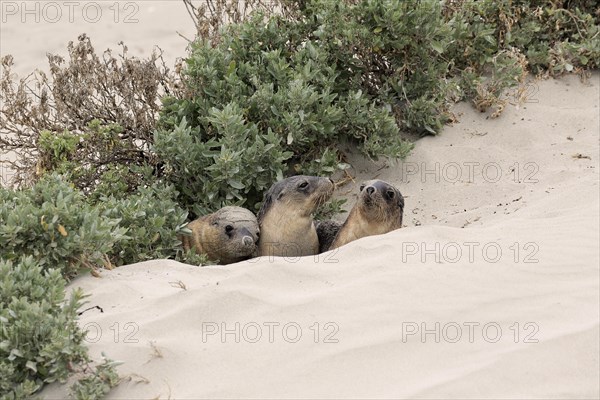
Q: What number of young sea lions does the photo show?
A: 3